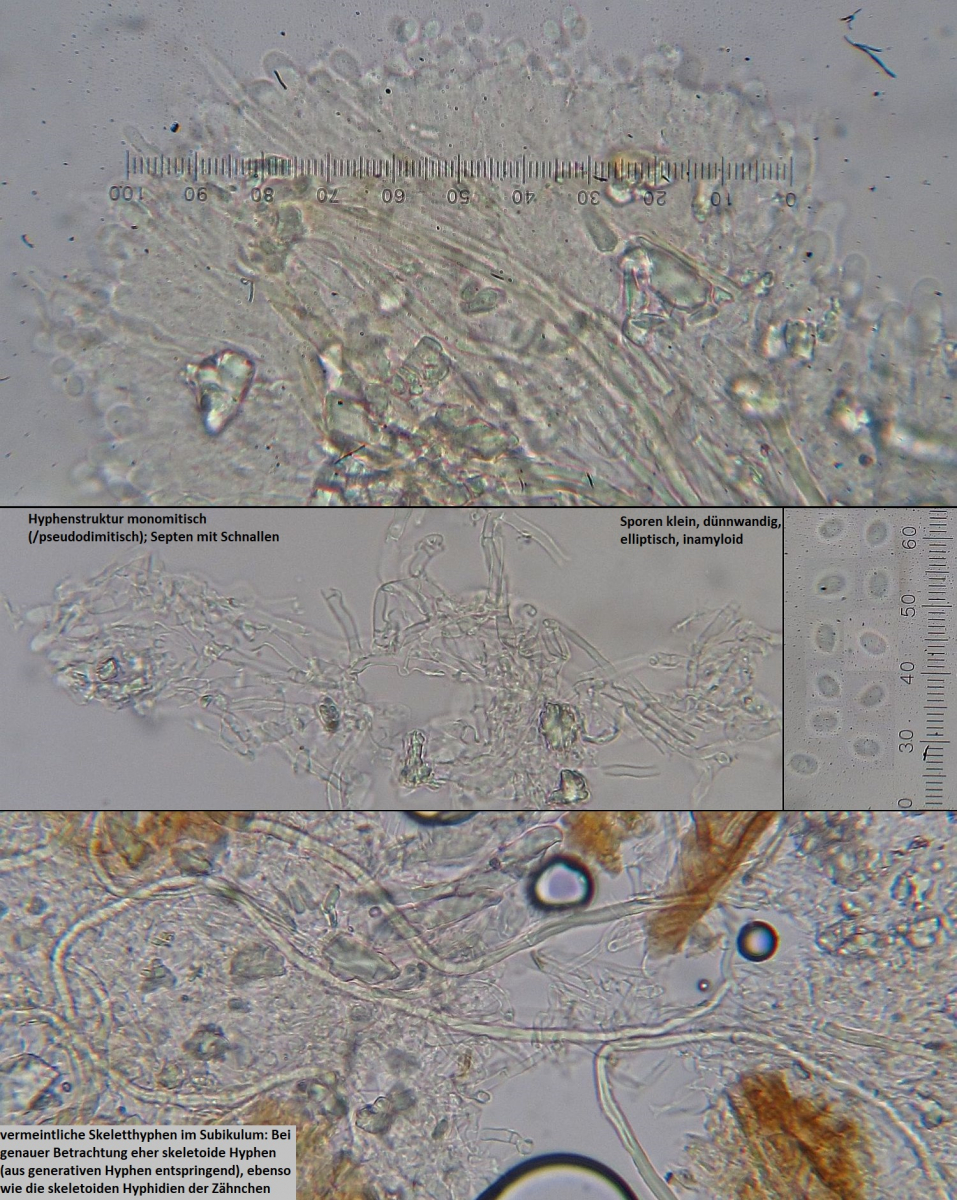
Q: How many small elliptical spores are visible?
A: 11